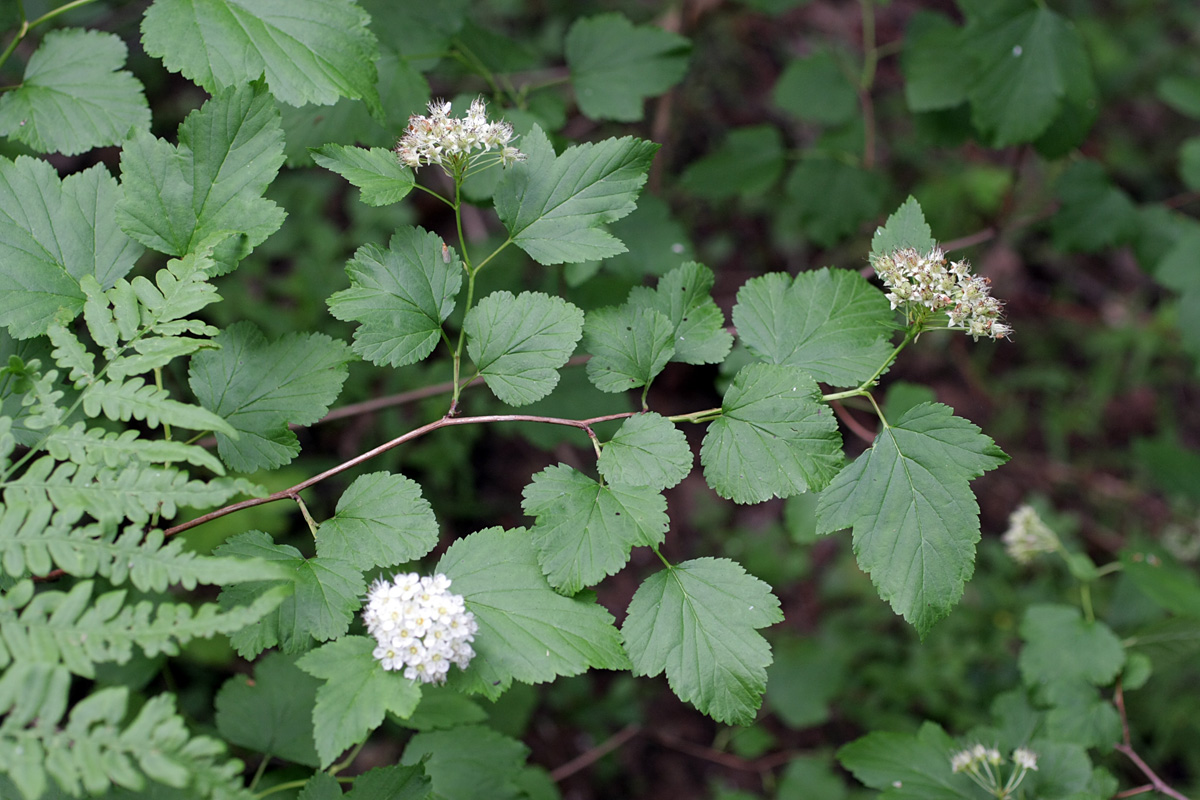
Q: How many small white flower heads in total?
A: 5